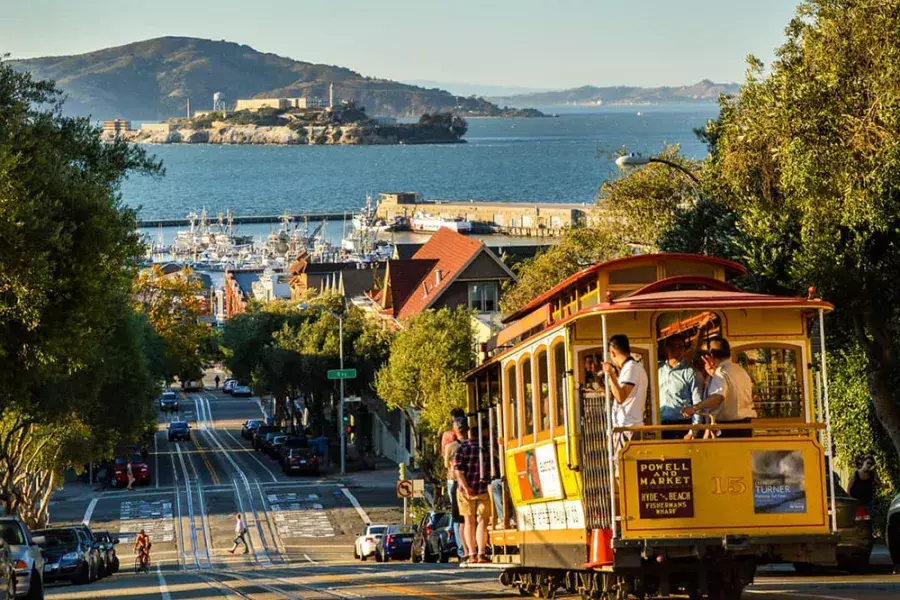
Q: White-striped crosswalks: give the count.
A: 2